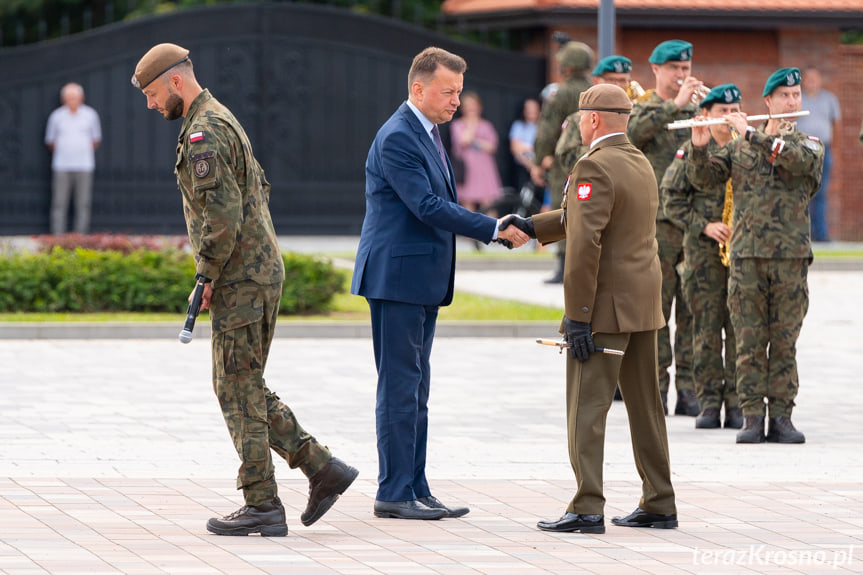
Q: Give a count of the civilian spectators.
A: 4